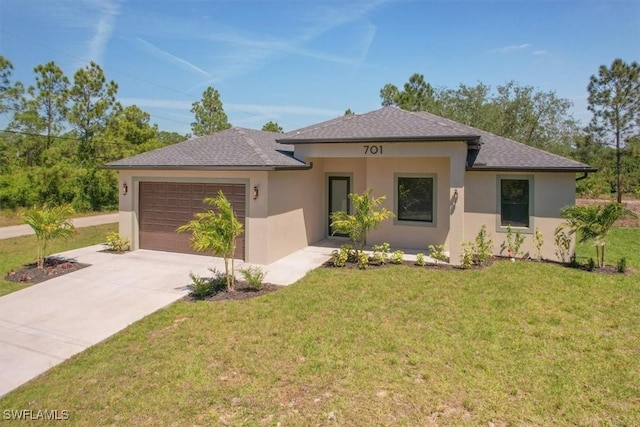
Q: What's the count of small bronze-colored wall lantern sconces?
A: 3